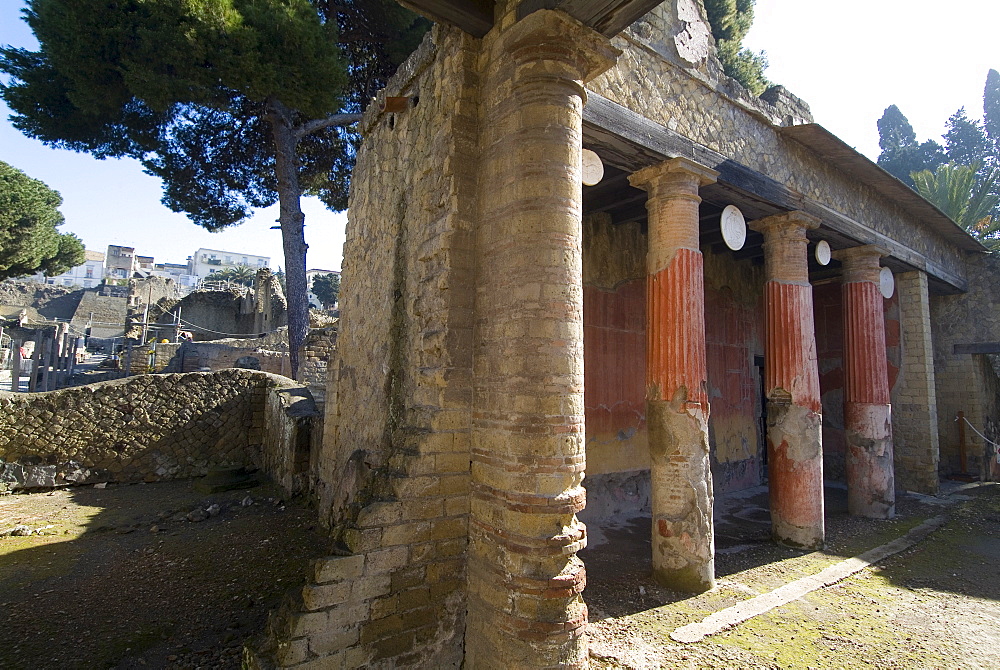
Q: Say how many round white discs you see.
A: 4